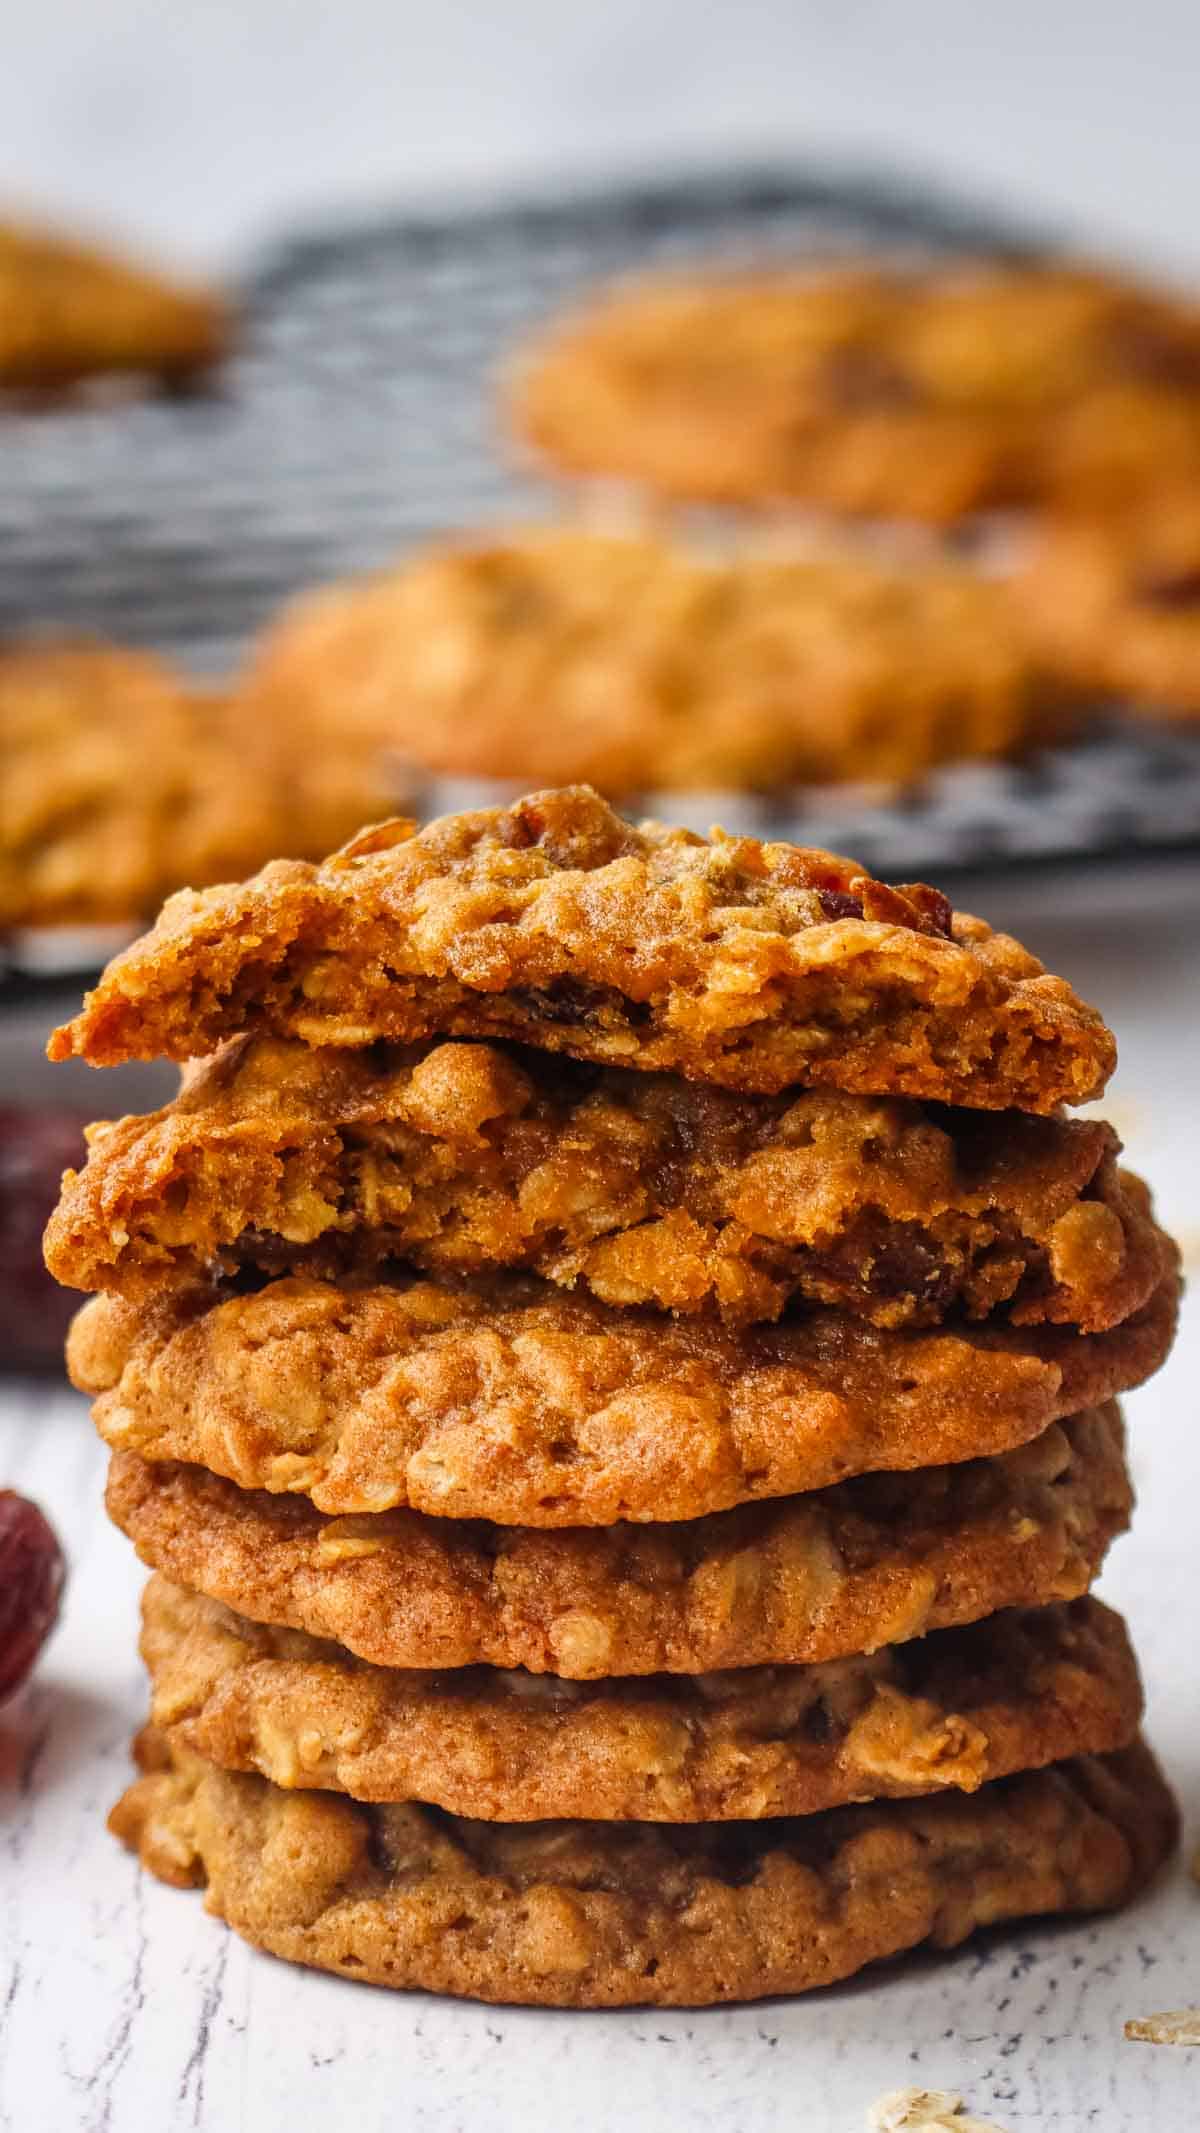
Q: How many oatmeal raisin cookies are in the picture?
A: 11